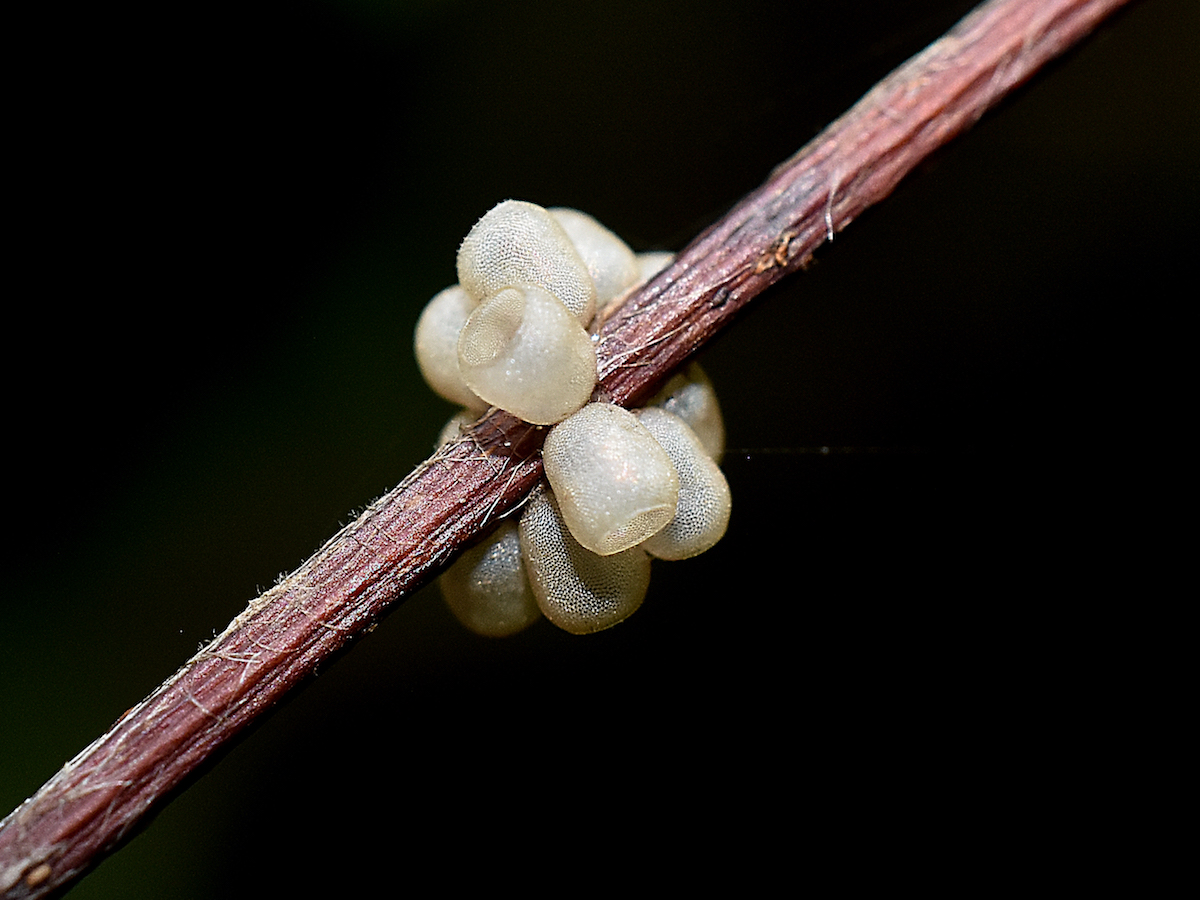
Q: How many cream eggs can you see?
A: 11